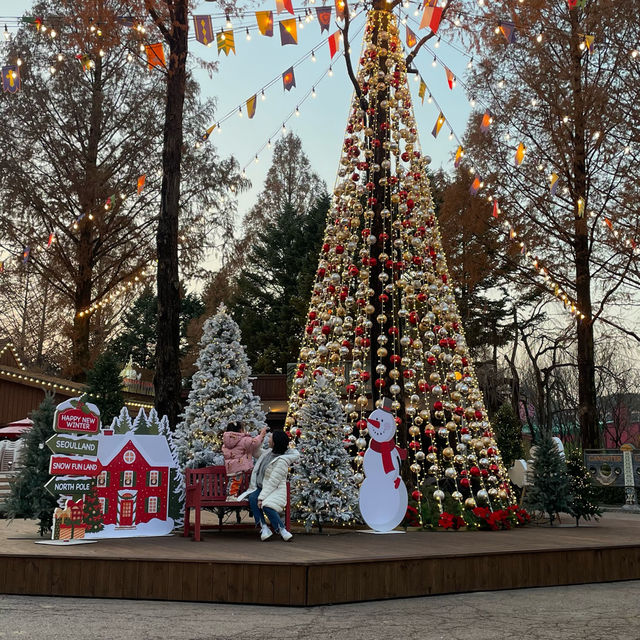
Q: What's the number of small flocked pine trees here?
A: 2